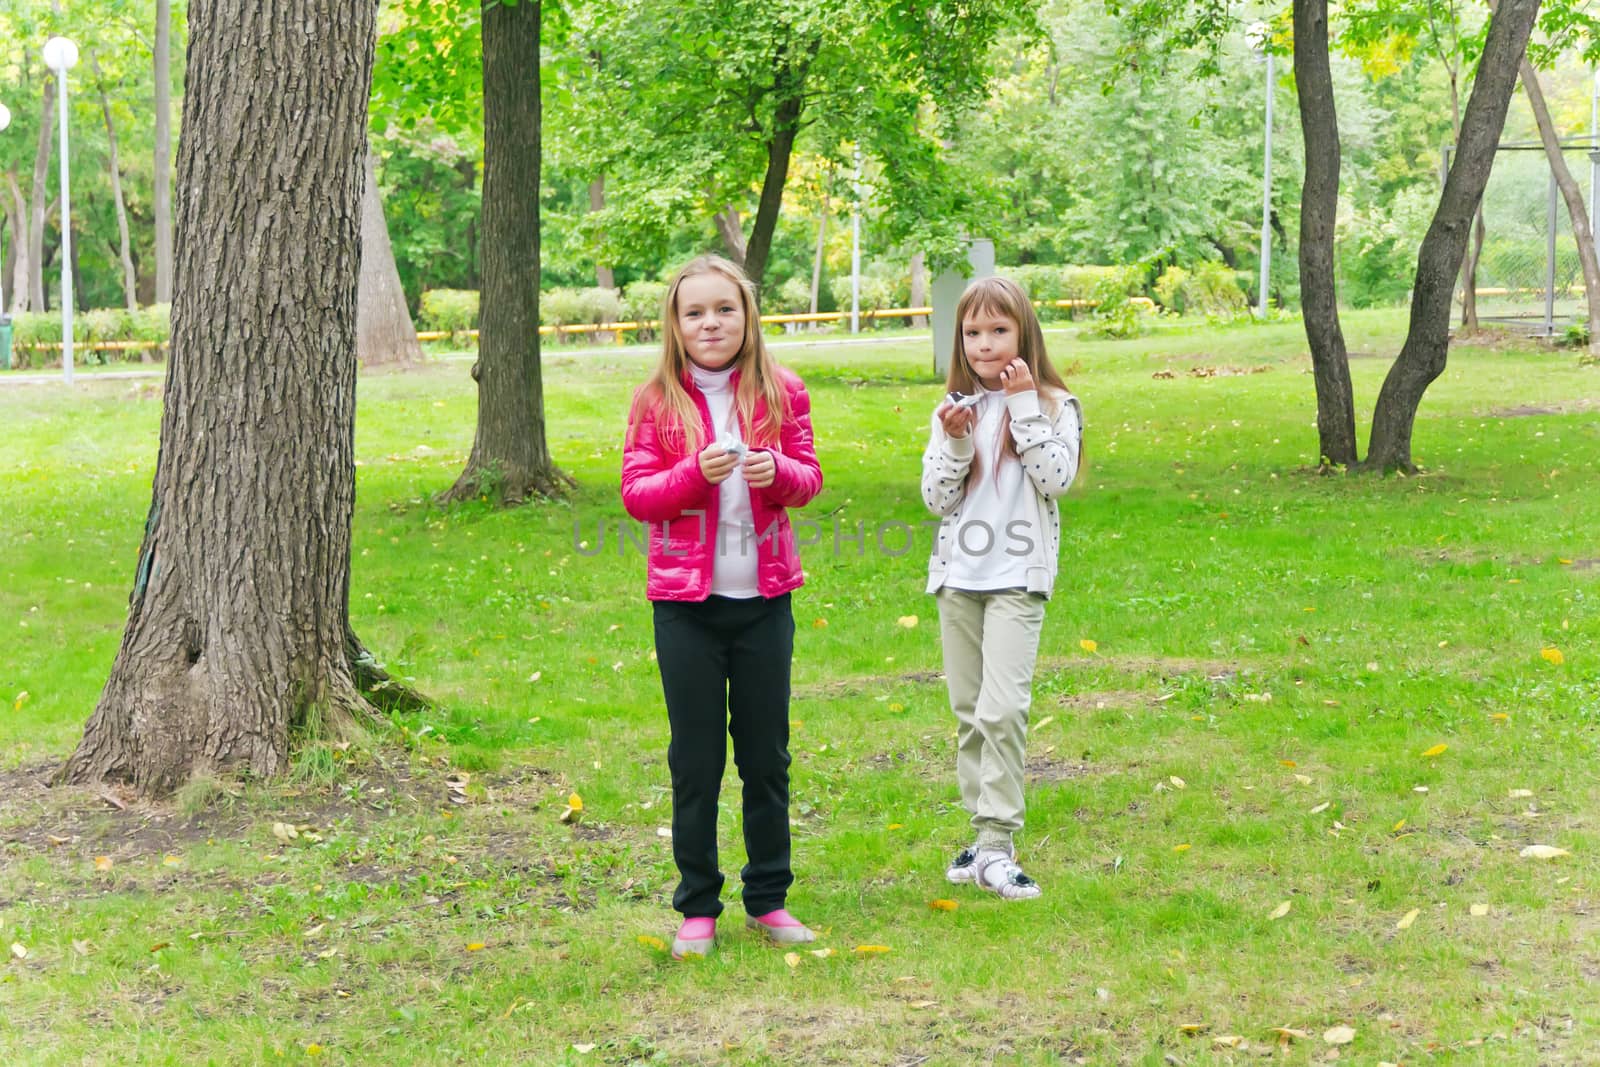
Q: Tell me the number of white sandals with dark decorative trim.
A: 2